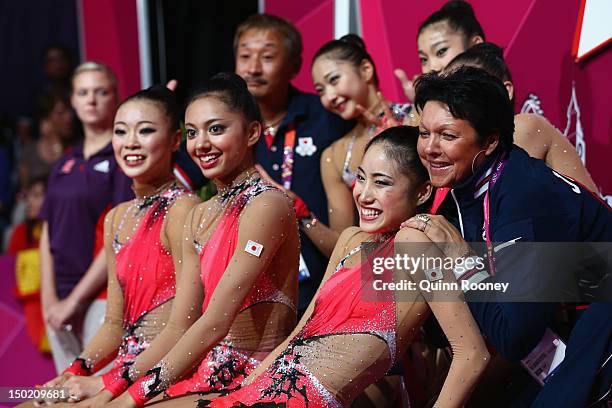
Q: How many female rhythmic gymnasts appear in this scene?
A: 6